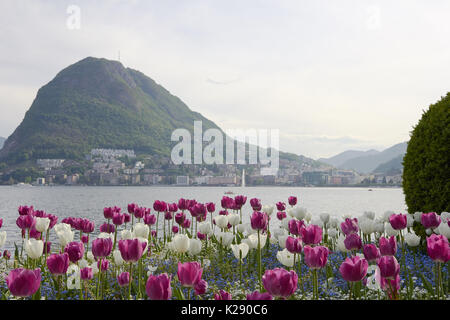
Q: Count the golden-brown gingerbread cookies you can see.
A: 0